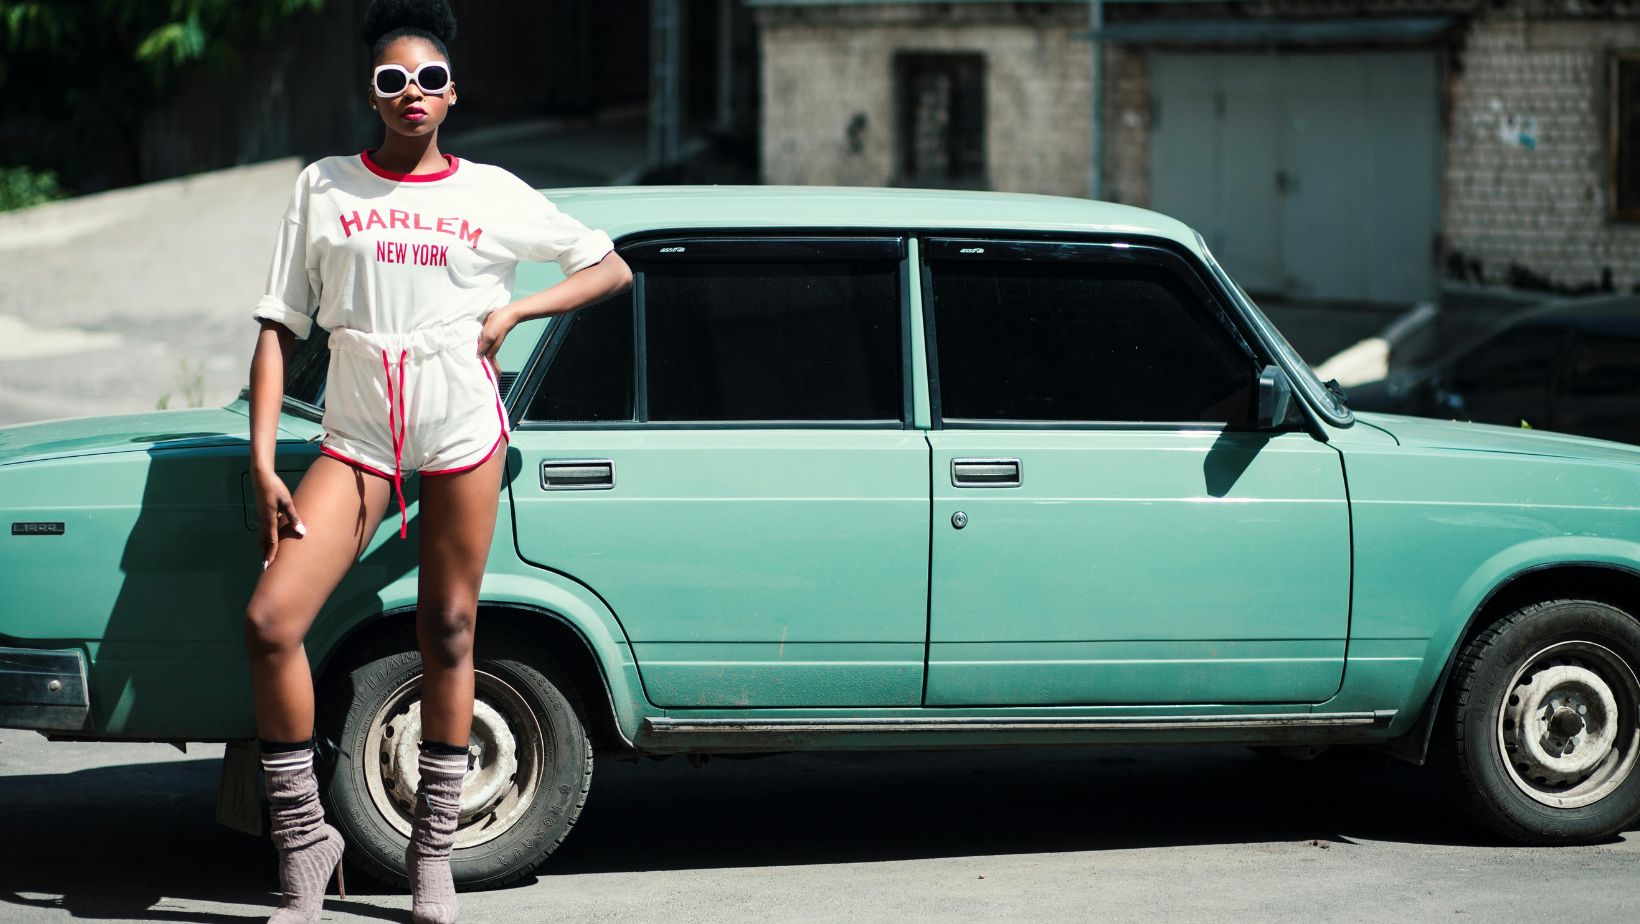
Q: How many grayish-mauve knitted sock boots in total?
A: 2